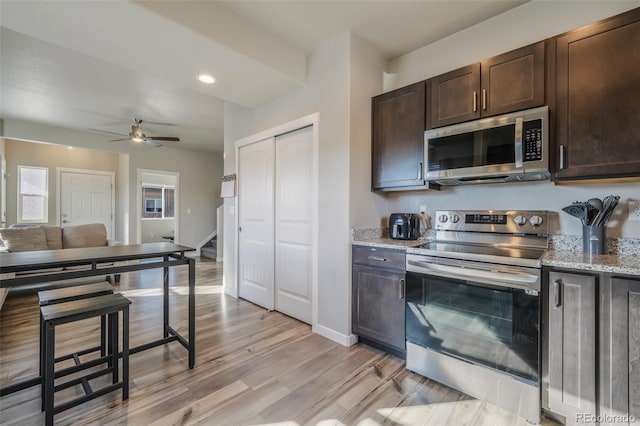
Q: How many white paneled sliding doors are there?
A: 2